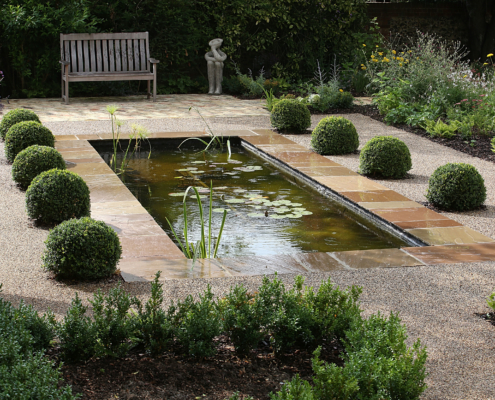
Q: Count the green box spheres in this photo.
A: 9